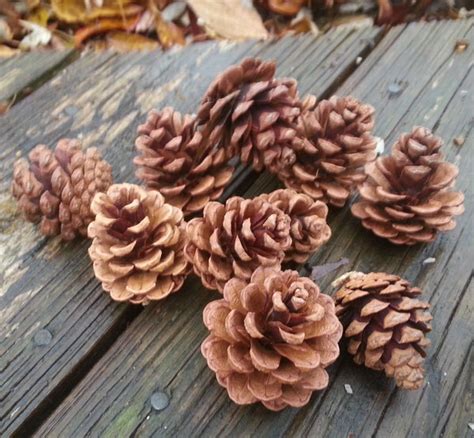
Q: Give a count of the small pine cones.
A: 10